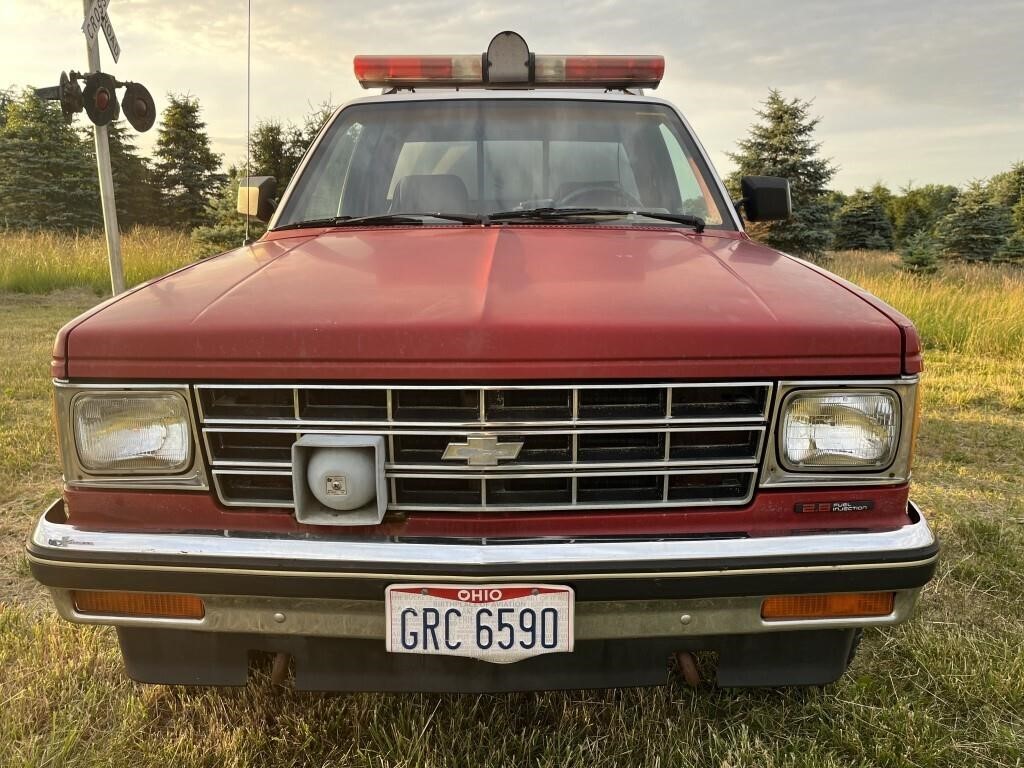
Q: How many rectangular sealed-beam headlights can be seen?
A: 2